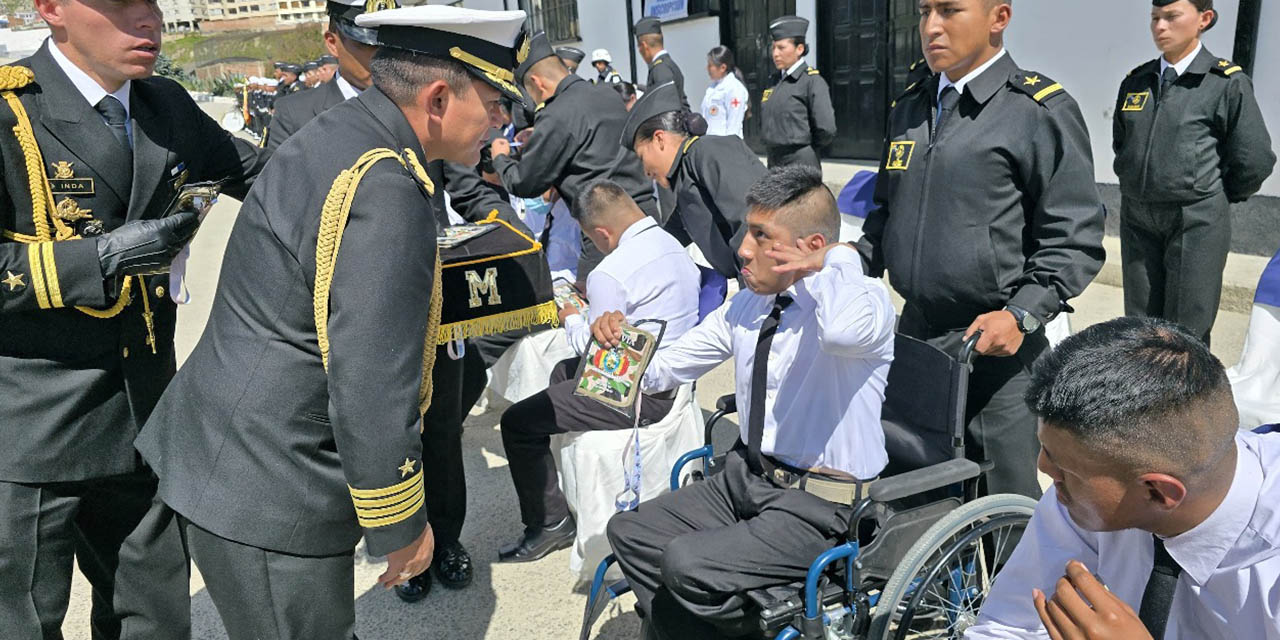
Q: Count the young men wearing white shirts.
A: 3